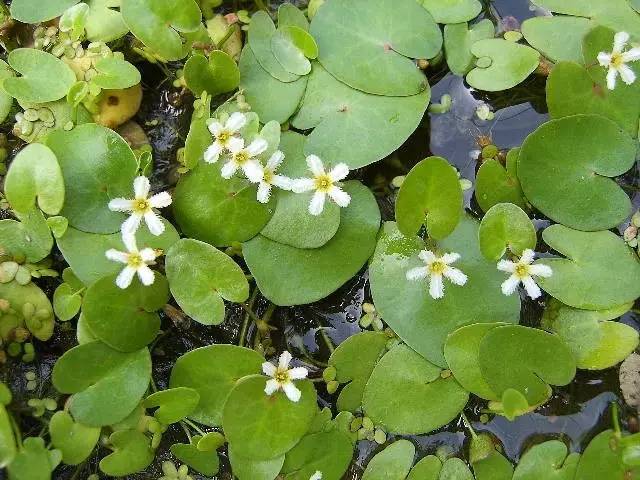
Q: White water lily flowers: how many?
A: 10